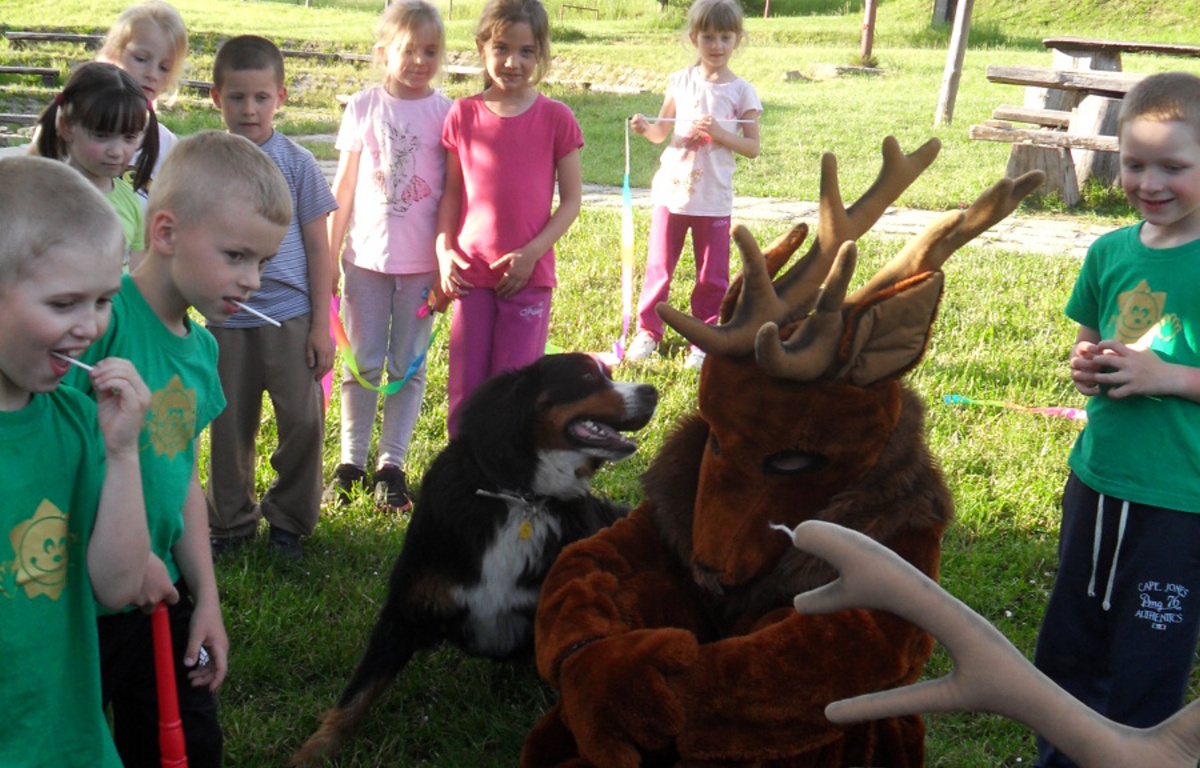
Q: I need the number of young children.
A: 9